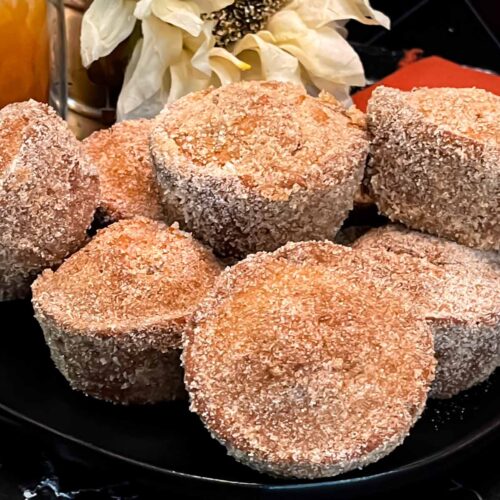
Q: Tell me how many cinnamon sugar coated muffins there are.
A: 7